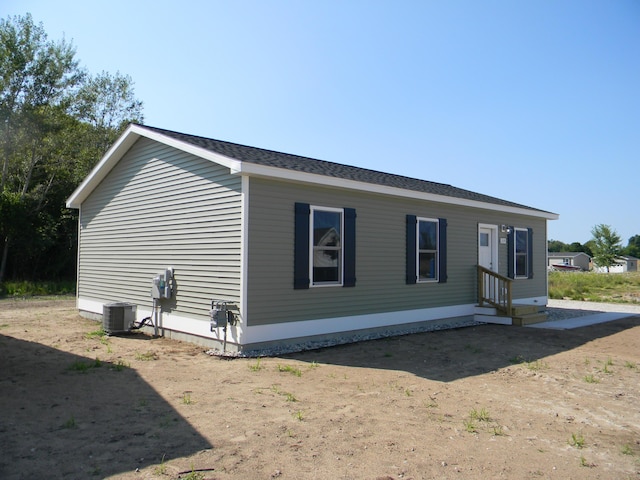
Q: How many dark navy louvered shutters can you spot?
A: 6